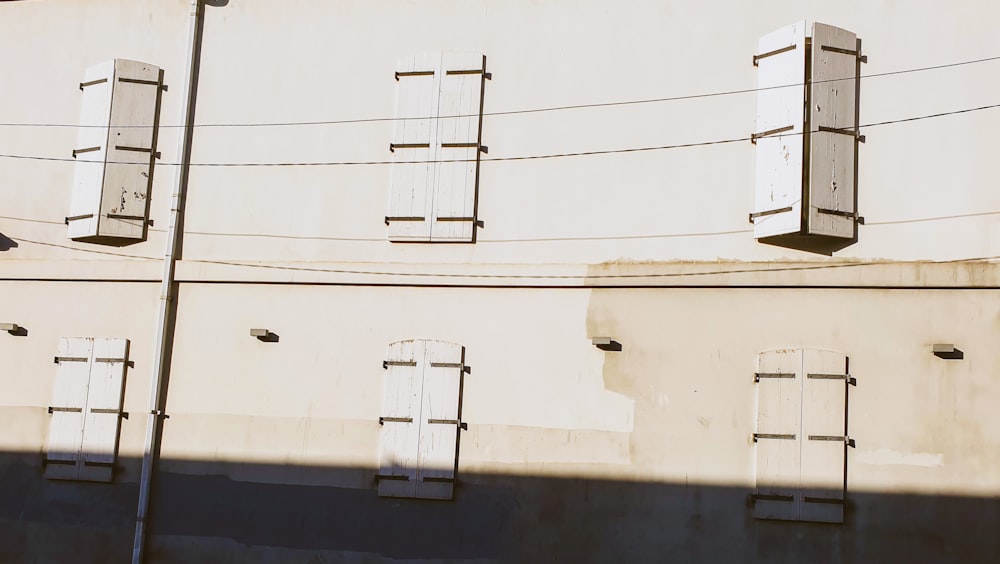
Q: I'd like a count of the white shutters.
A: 12